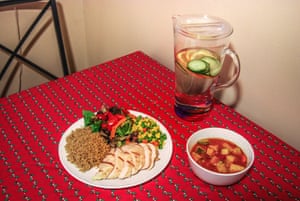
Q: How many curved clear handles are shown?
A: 1